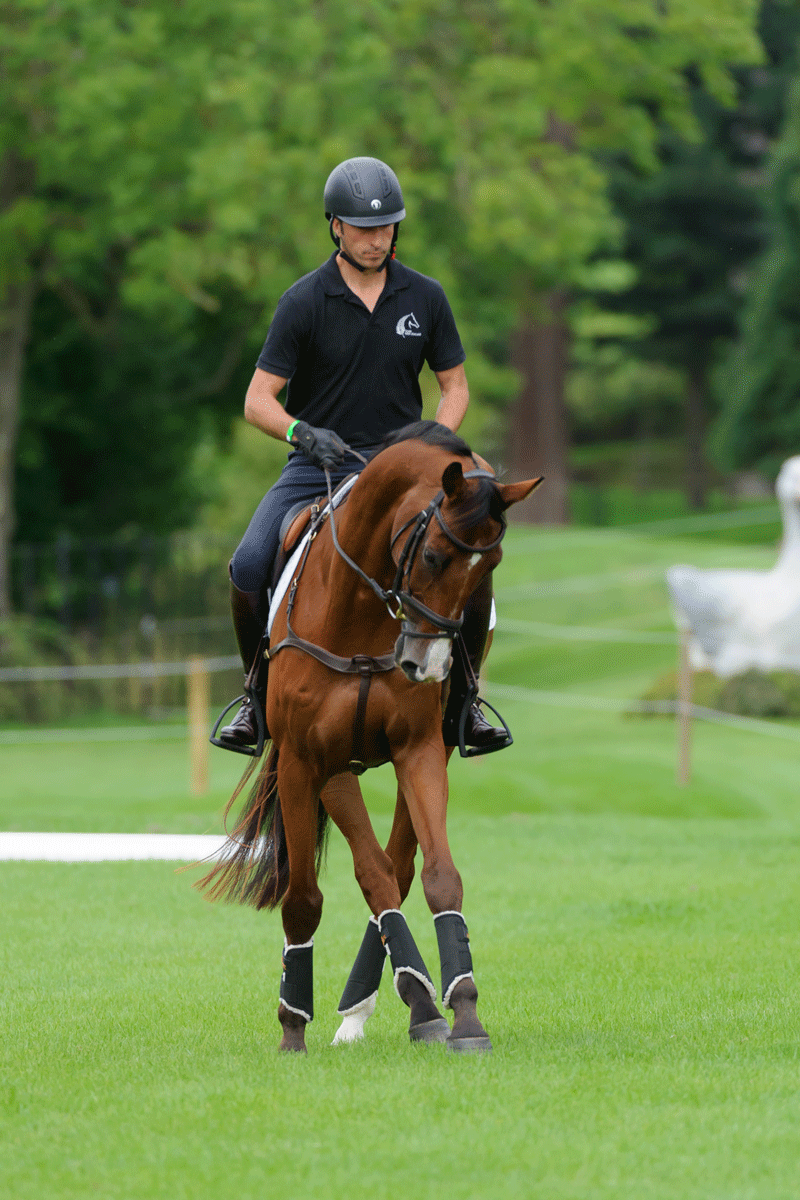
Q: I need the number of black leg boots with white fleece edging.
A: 4